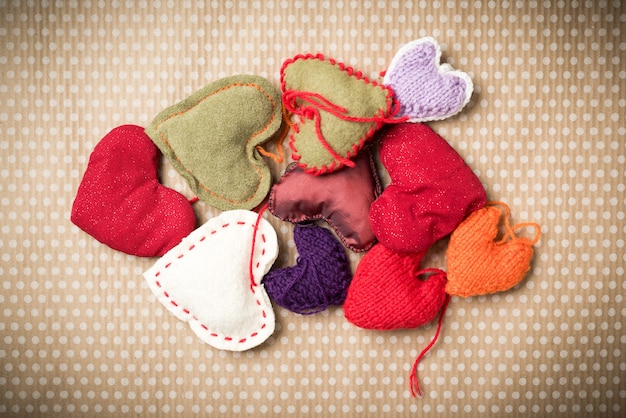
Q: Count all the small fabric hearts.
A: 10